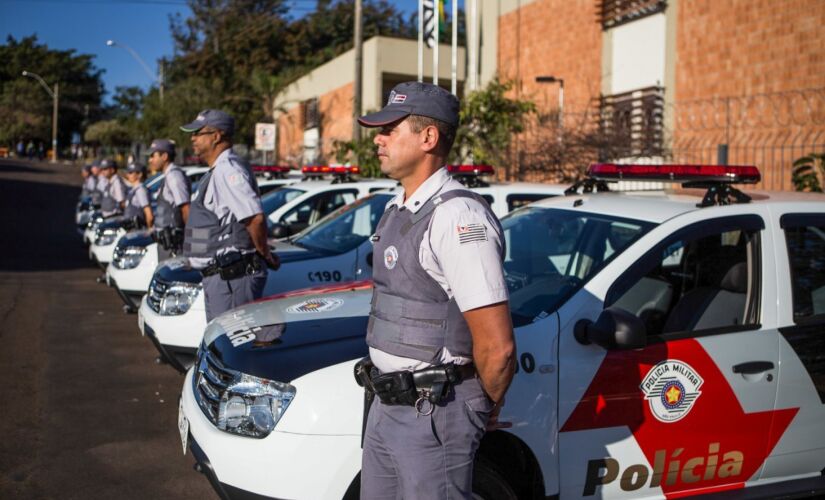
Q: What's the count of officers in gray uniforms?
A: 7